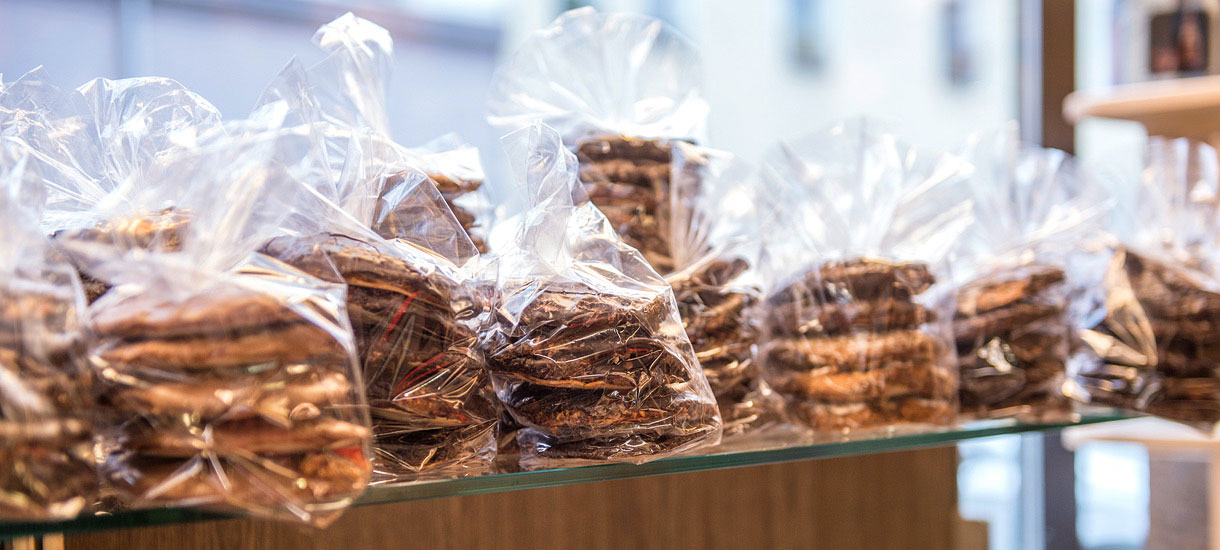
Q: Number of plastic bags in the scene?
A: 11